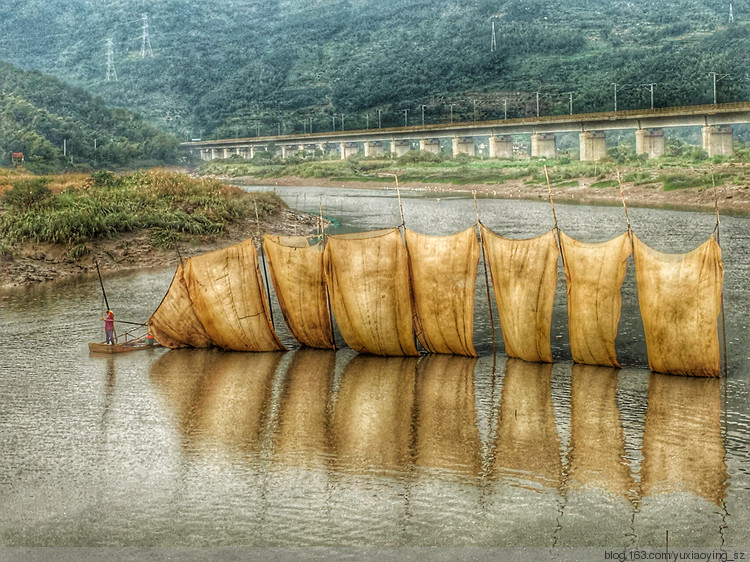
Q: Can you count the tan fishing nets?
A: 8